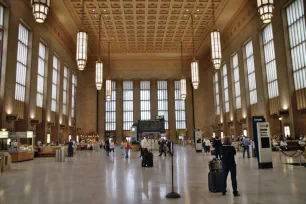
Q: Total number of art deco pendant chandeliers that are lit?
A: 8